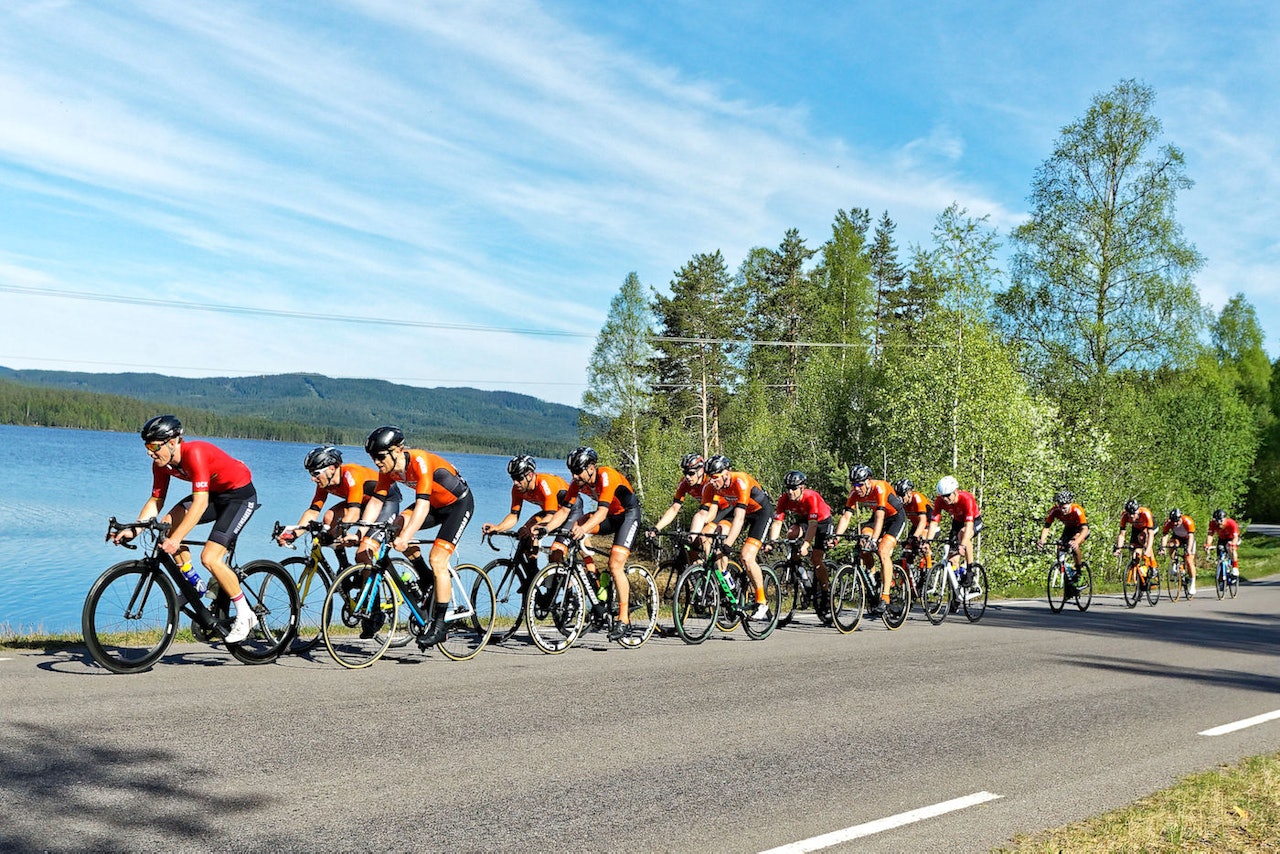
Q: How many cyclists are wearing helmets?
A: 15